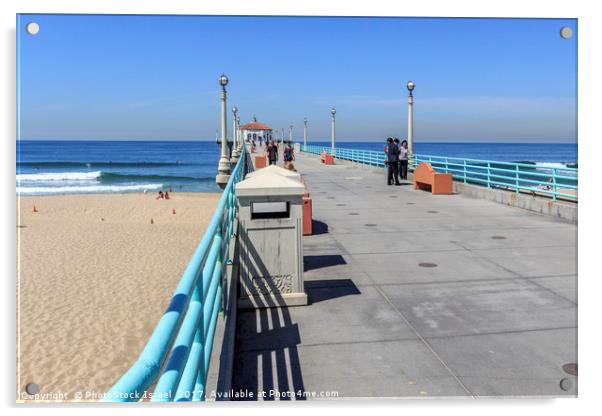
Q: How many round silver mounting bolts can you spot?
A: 4